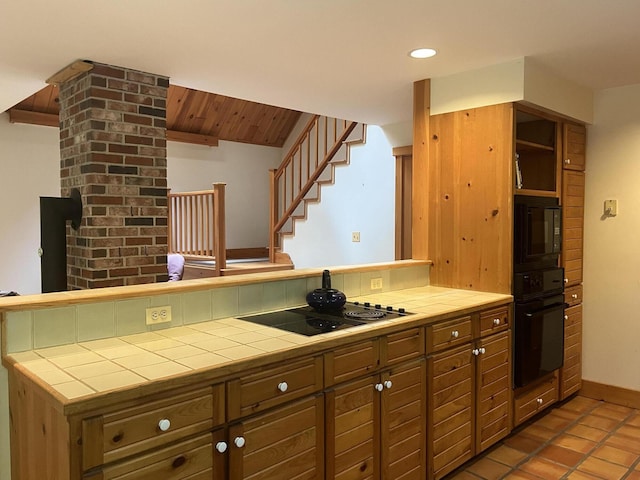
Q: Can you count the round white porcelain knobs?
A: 15